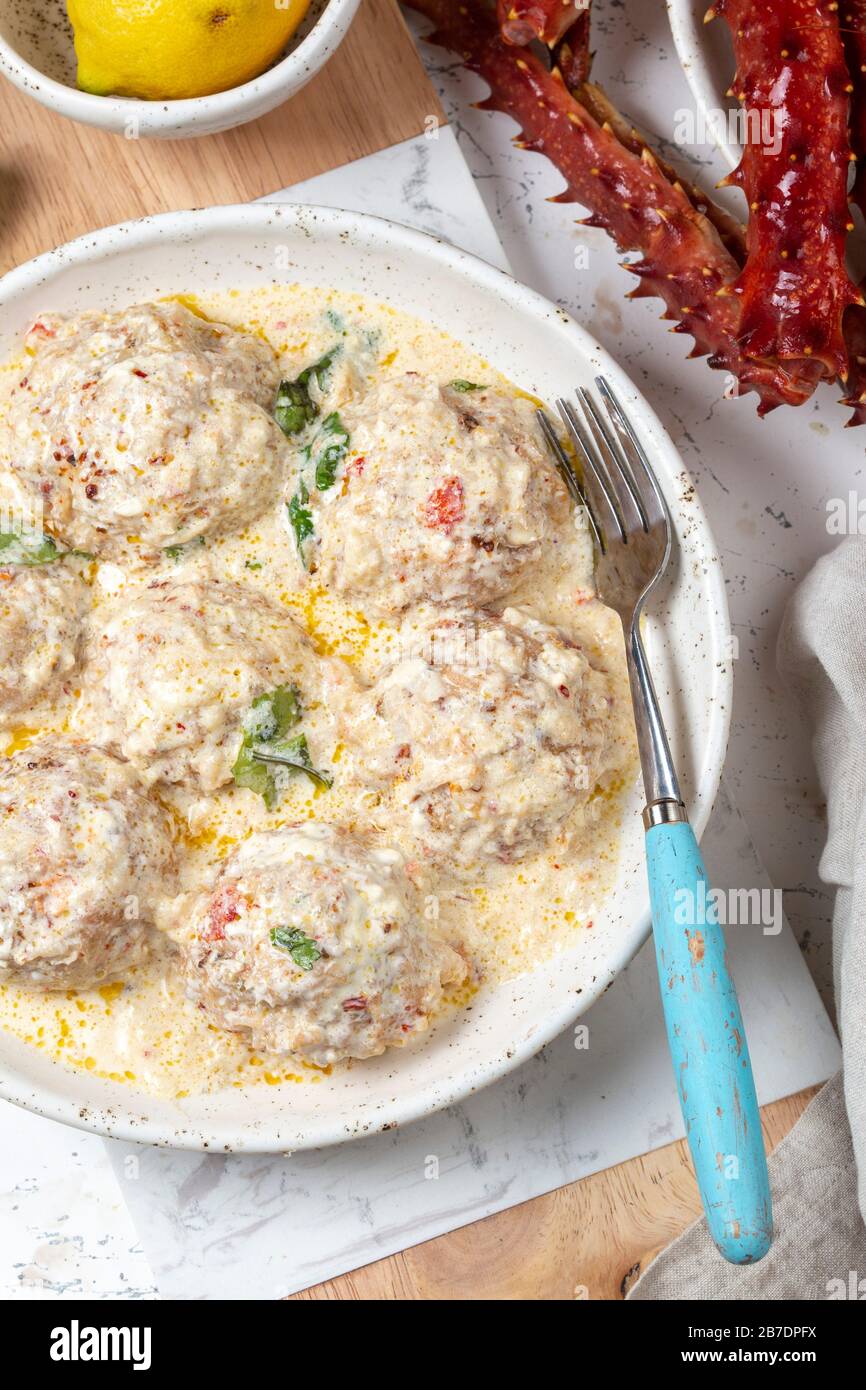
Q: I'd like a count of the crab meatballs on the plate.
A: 7